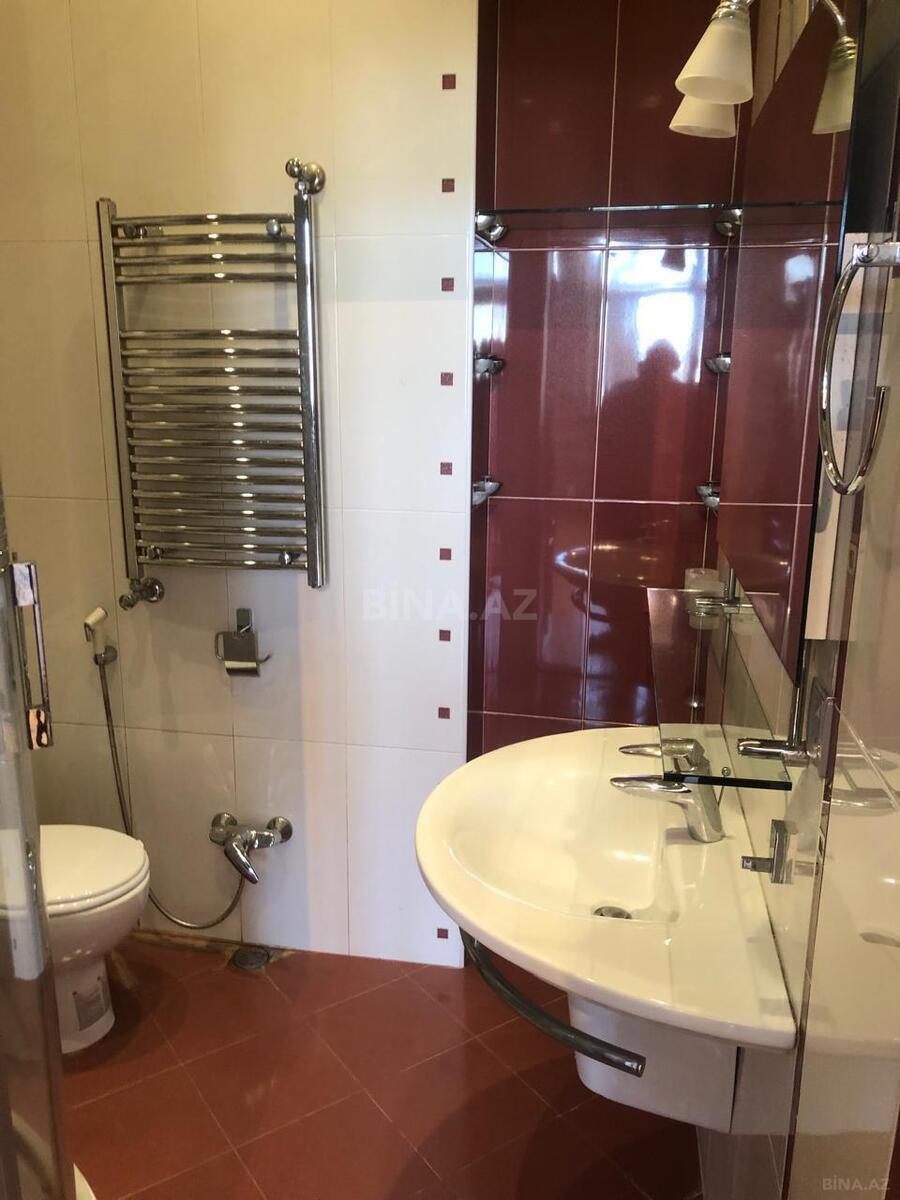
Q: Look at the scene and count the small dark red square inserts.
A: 9